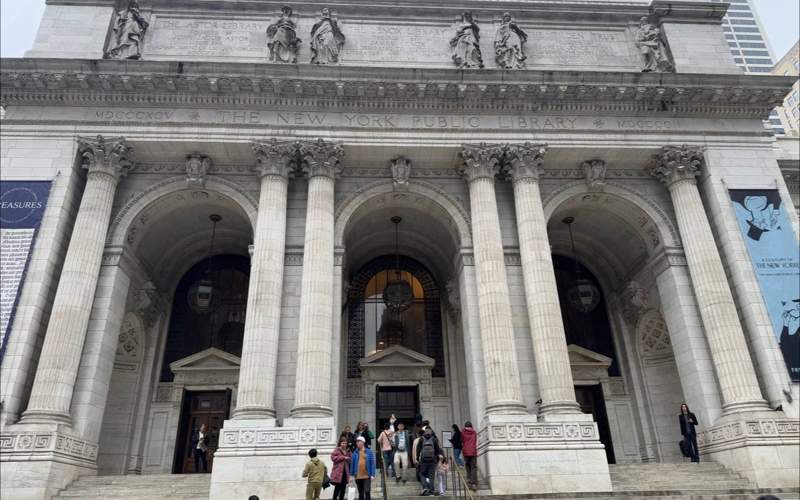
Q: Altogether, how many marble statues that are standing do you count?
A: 6